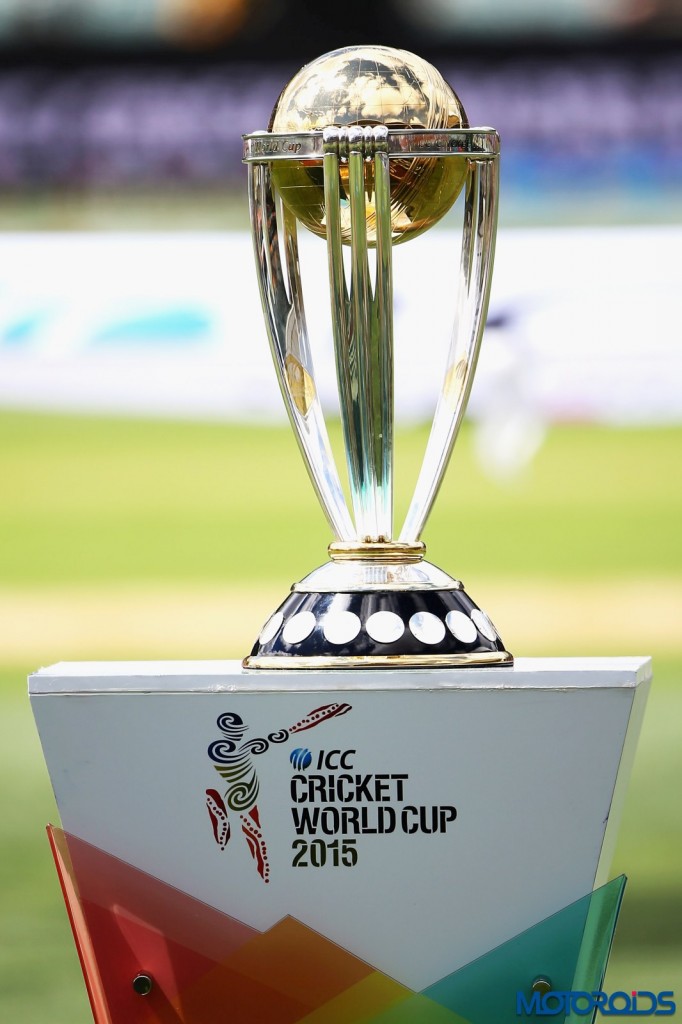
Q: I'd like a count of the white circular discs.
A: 7